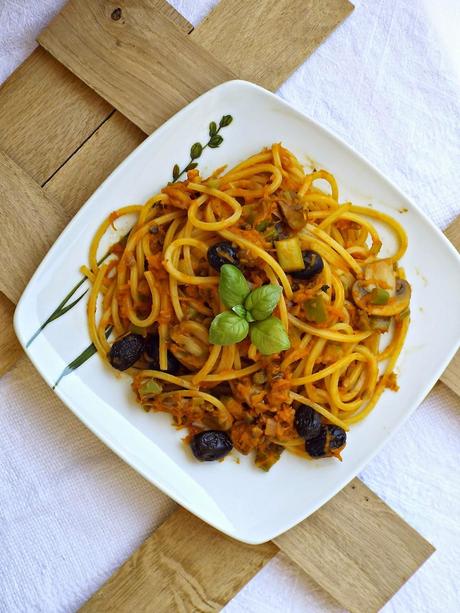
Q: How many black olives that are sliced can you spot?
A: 0